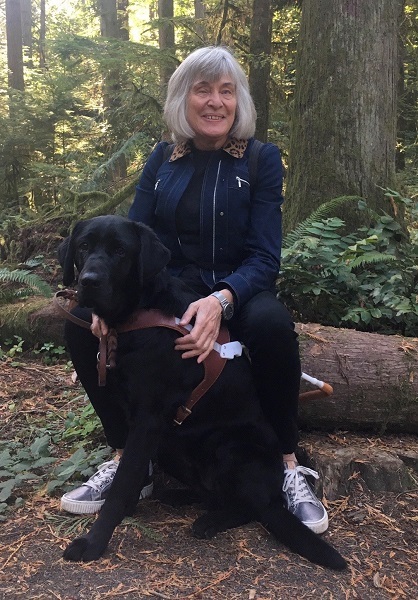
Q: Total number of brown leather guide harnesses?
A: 1